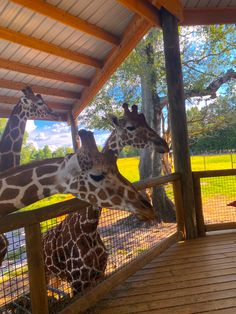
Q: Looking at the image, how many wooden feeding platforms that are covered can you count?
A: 1